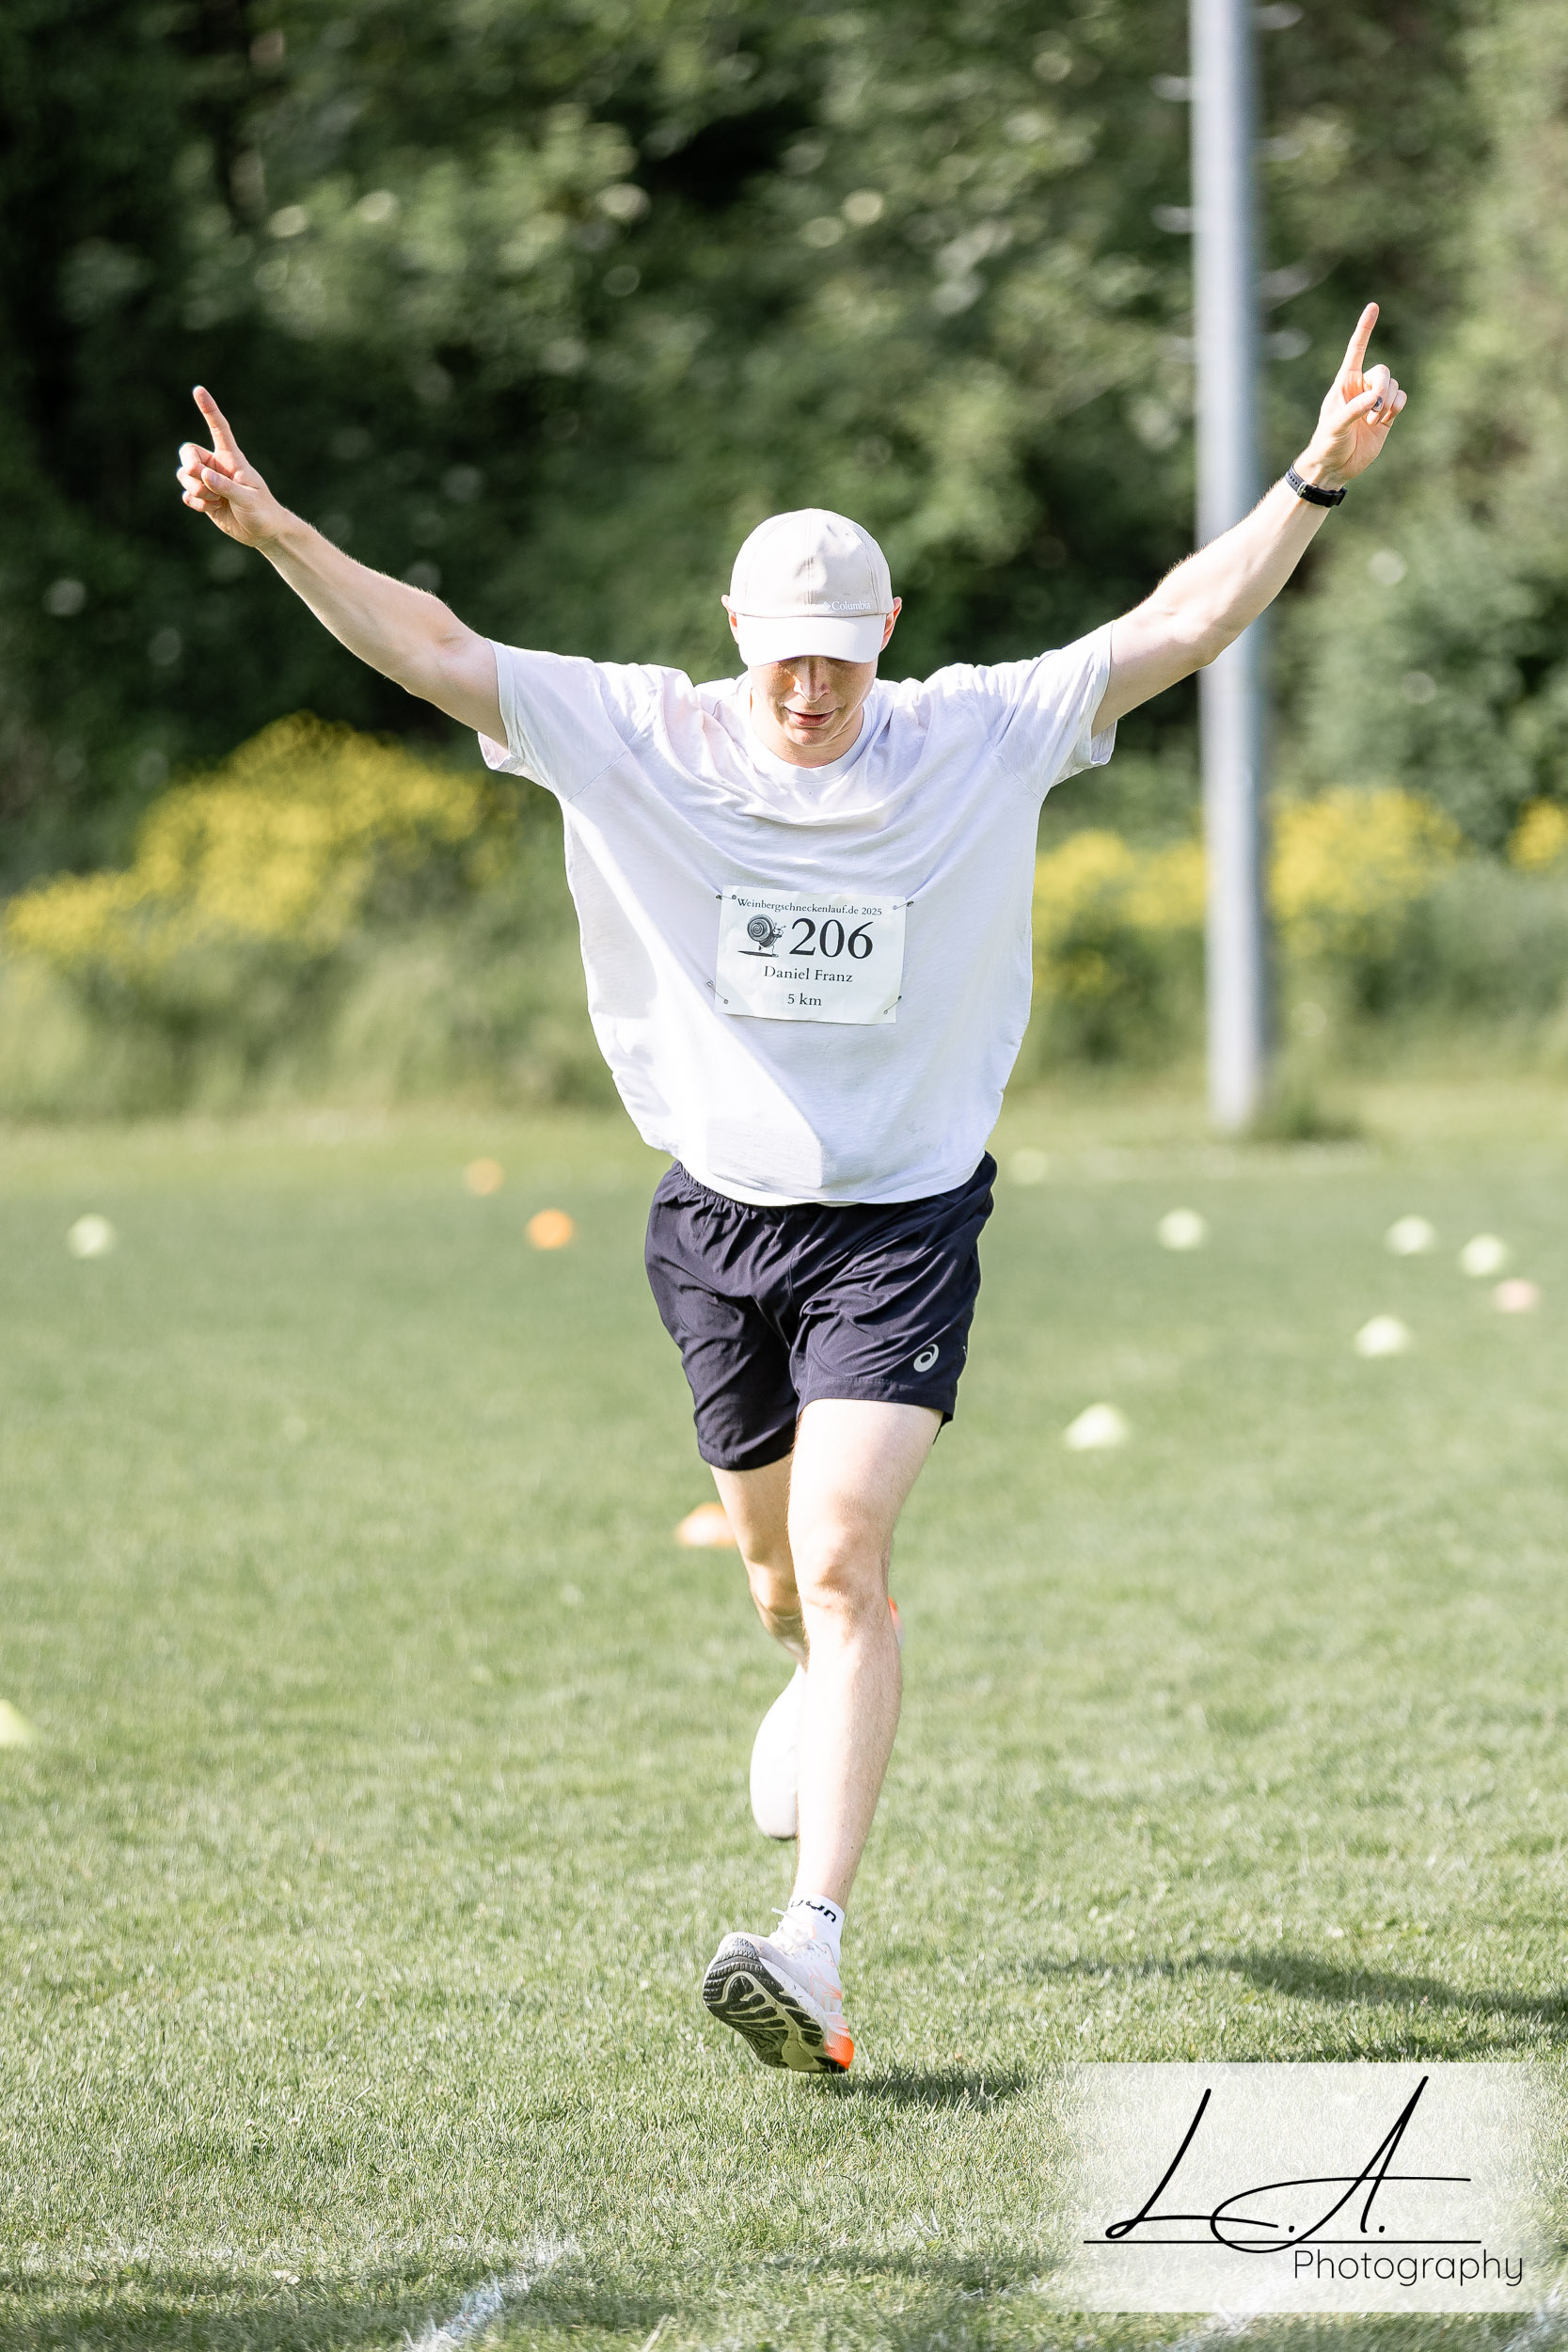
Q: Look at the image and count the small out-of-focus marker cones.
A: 12